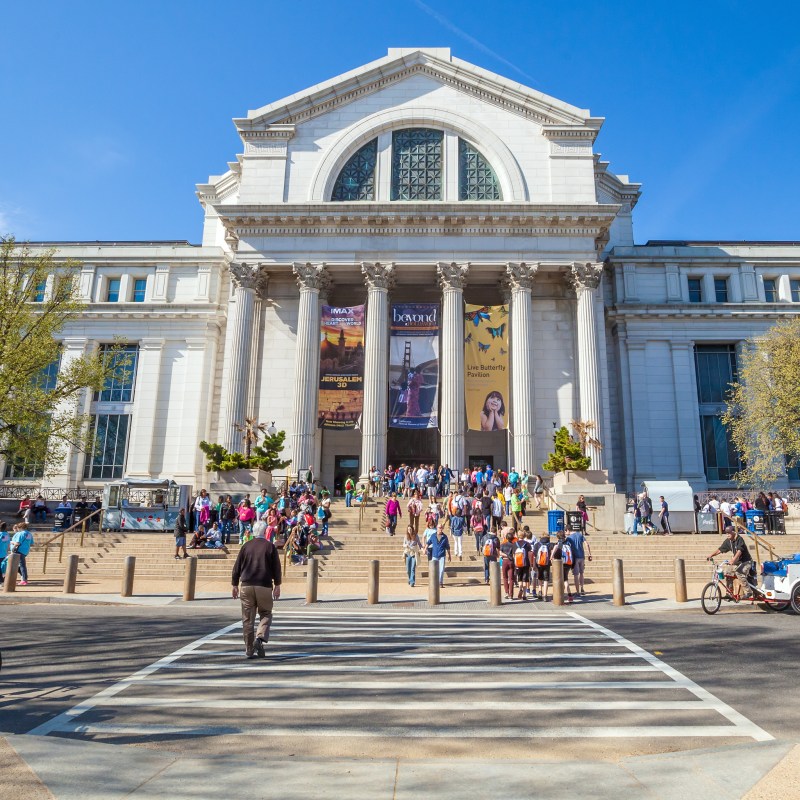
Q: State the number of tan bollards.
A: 11